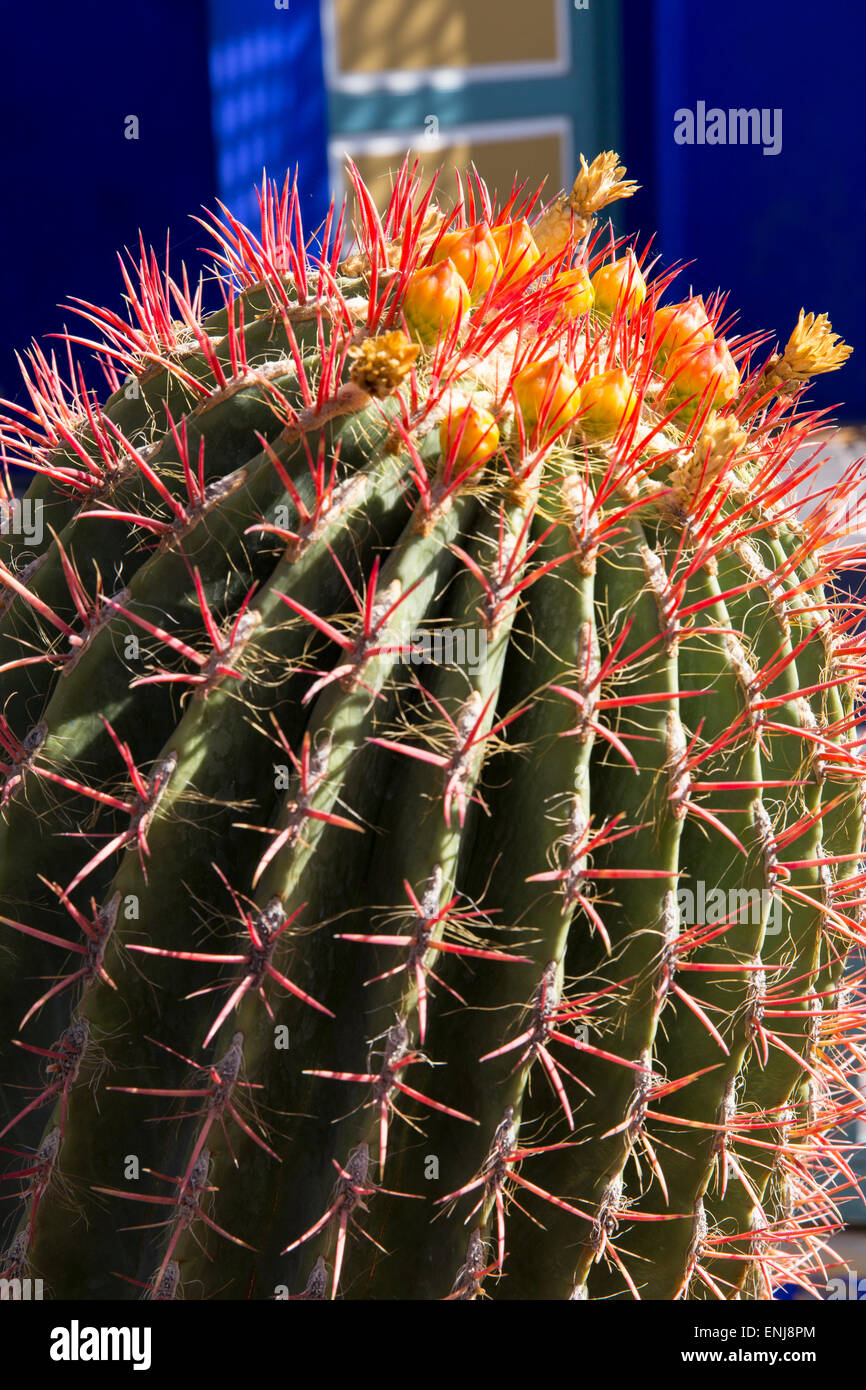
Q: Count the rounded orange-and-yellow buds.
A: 10